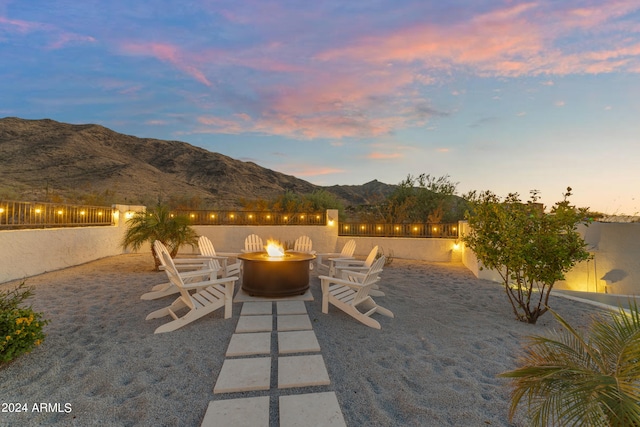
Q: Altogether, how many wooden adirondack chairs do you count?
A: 8